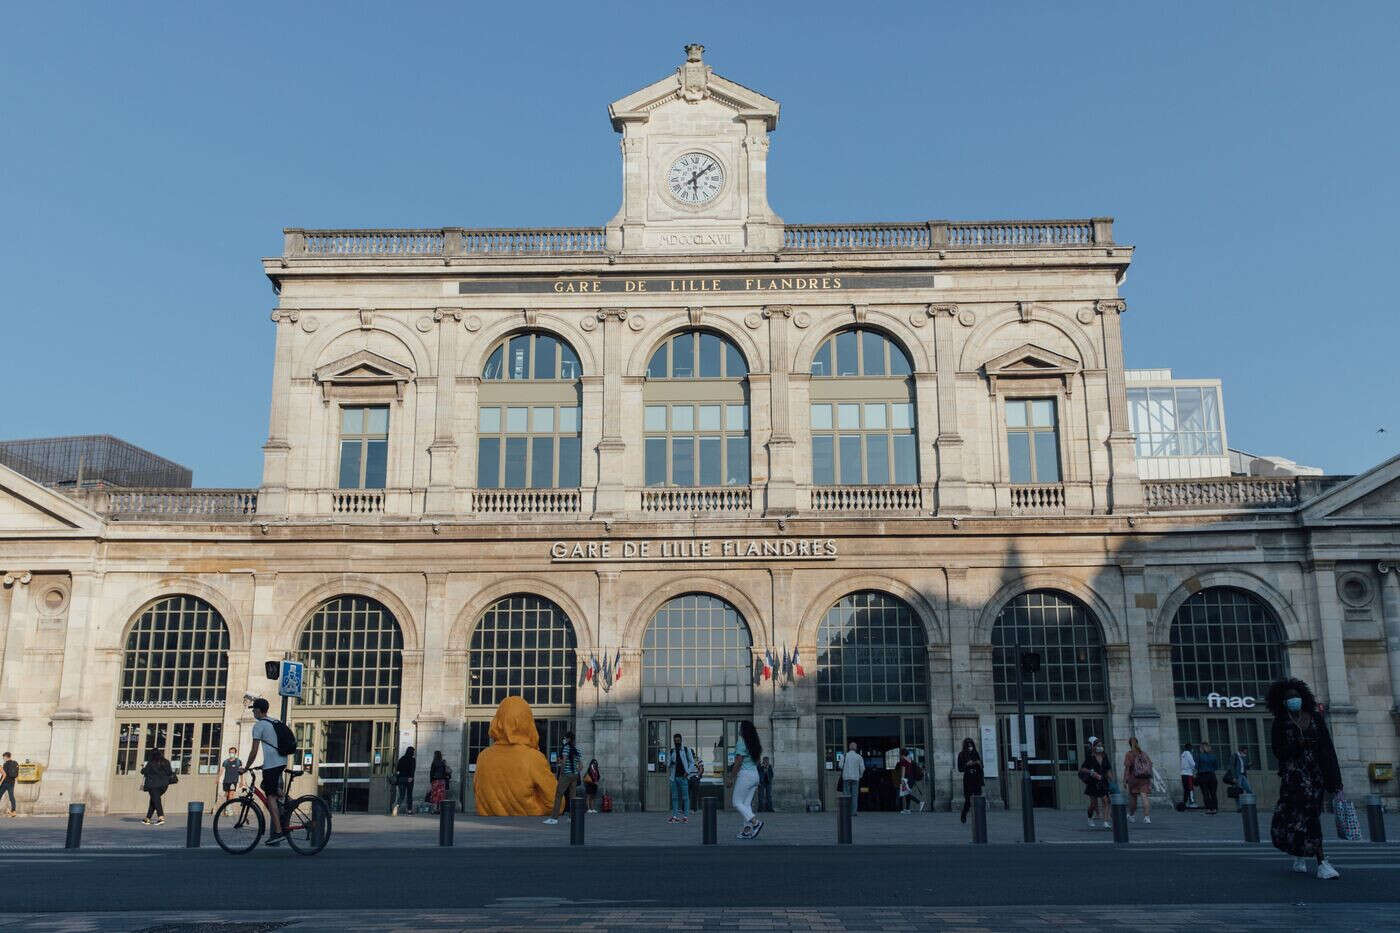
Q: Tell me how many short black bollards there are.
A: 11